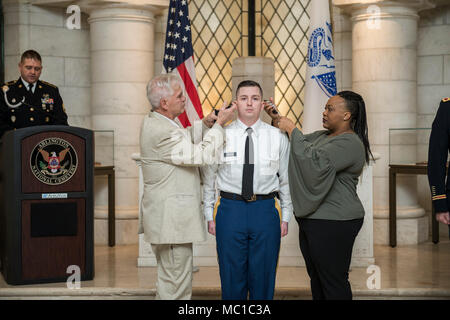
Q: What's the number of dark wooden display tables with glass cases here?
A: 2